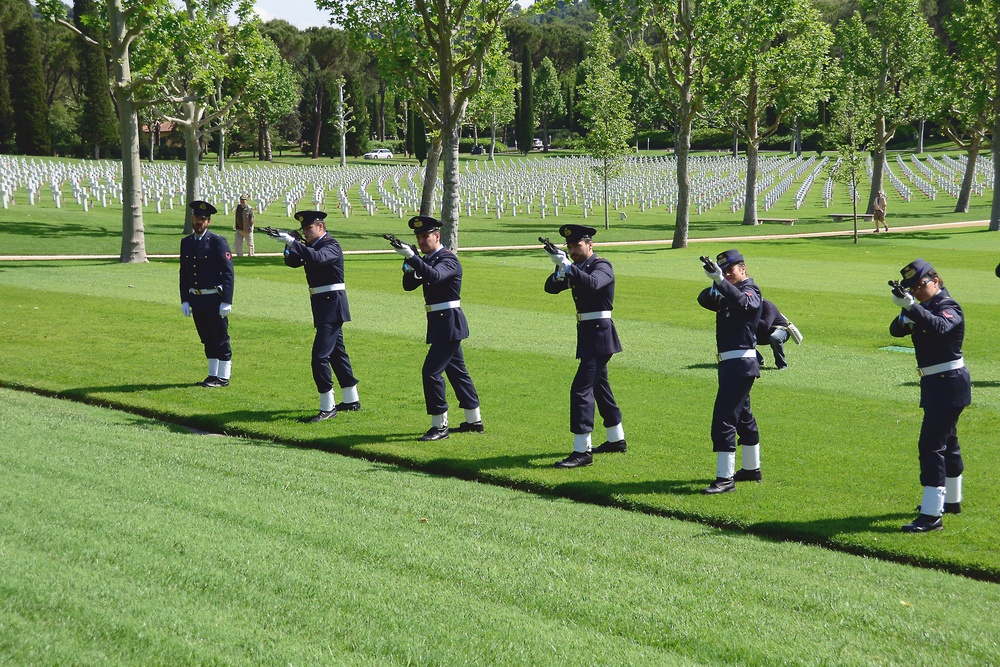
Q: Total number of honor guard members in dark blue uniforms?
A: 6